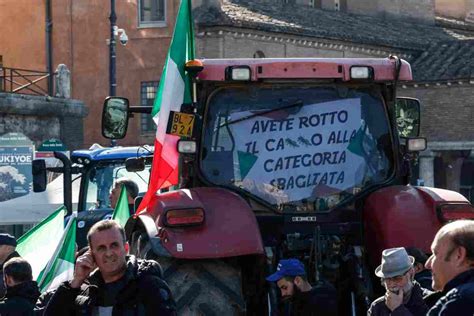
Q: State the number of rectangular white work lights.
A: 4